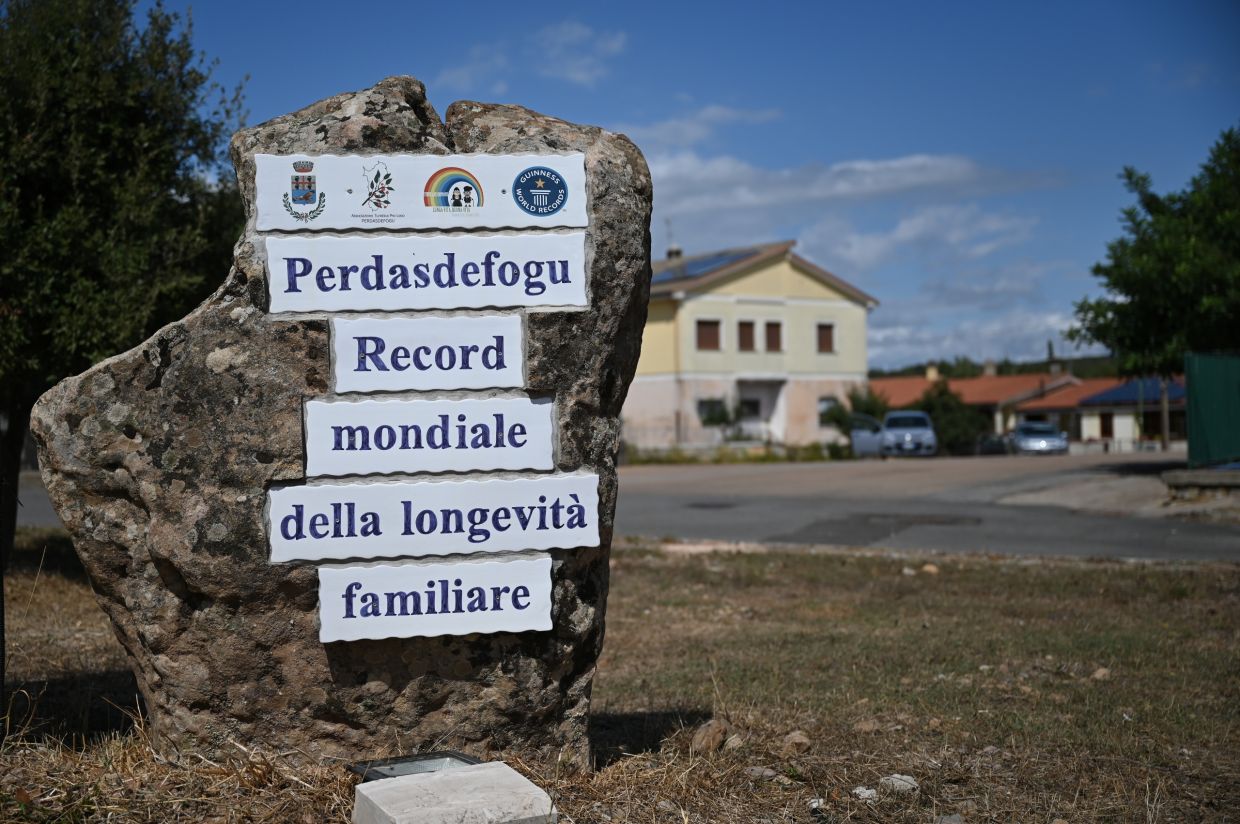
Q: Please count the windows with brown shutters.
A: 4